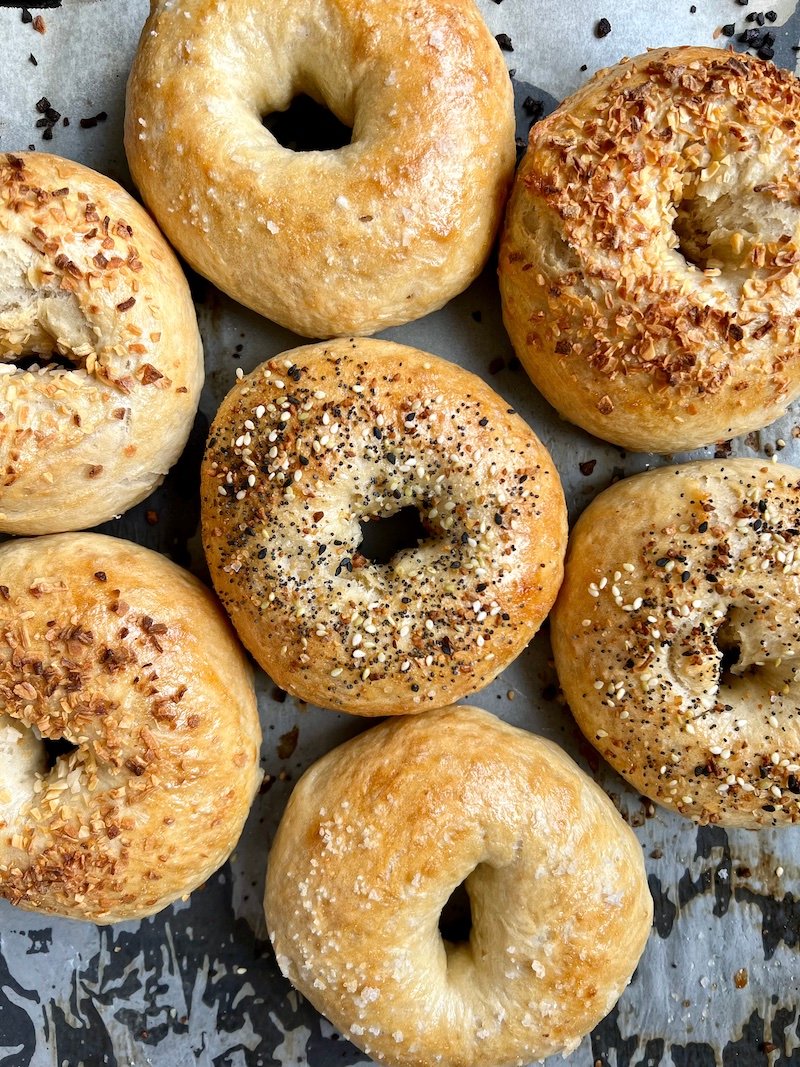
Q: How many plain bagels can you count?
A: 2